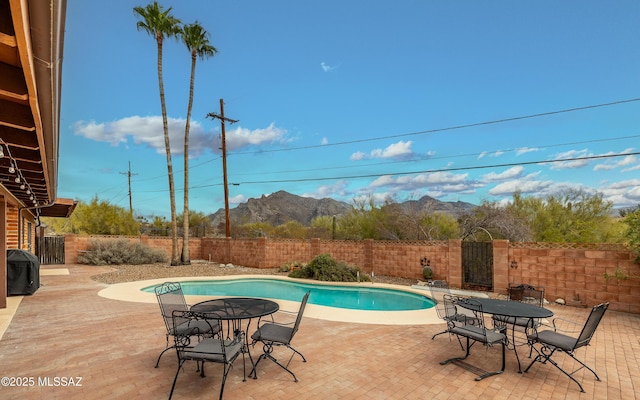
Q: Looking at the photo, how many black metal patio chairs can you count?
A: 7